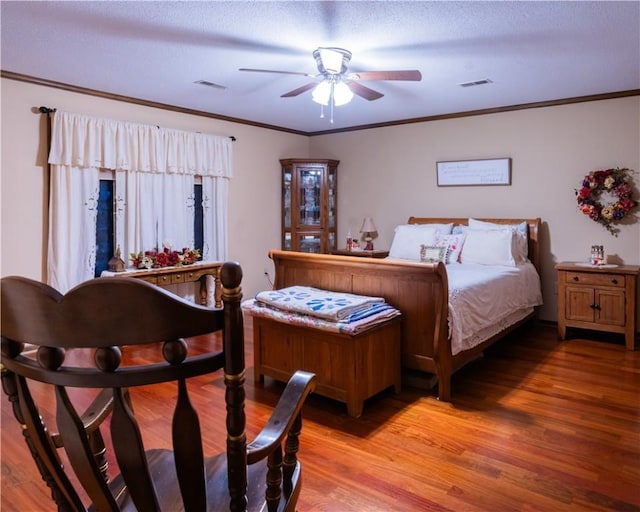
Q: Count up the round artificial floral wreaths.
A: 1